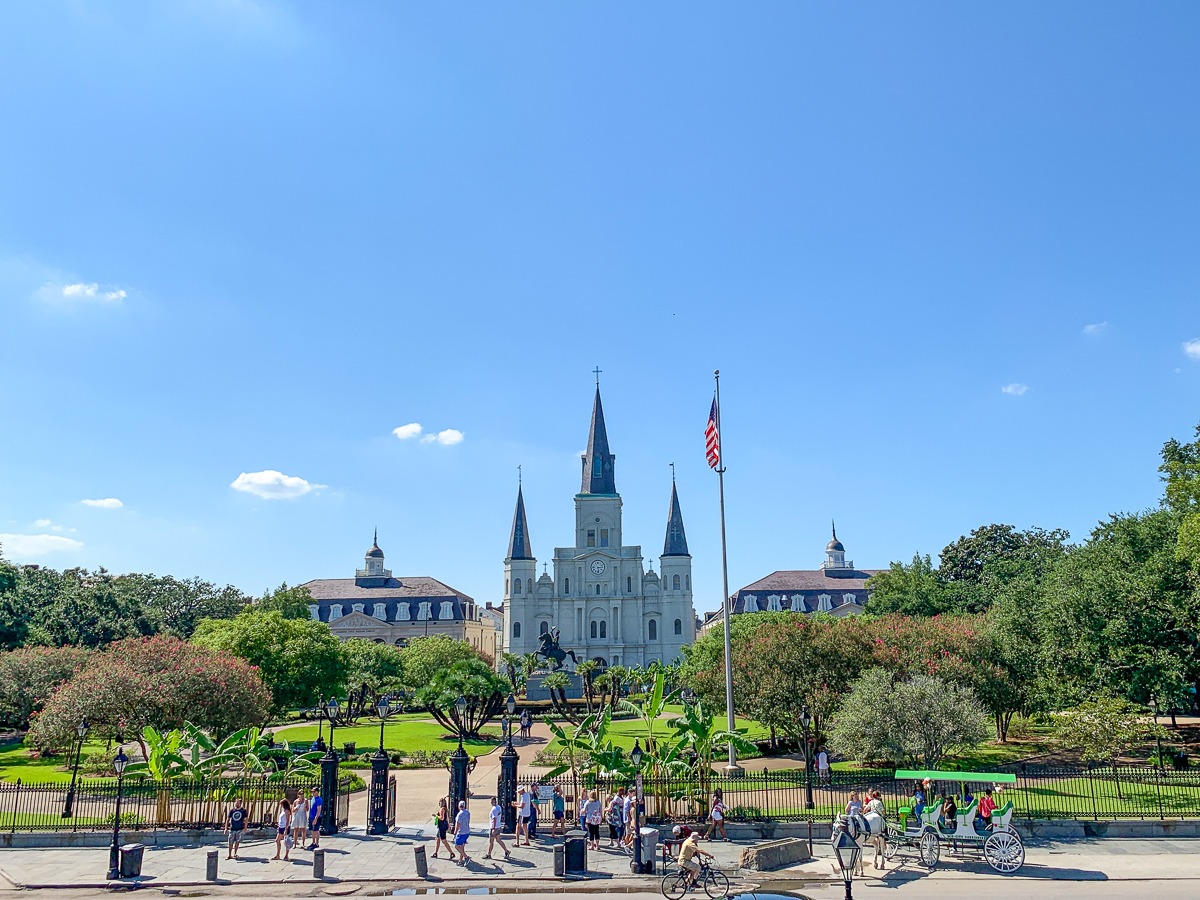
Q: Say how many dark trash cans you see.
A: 2